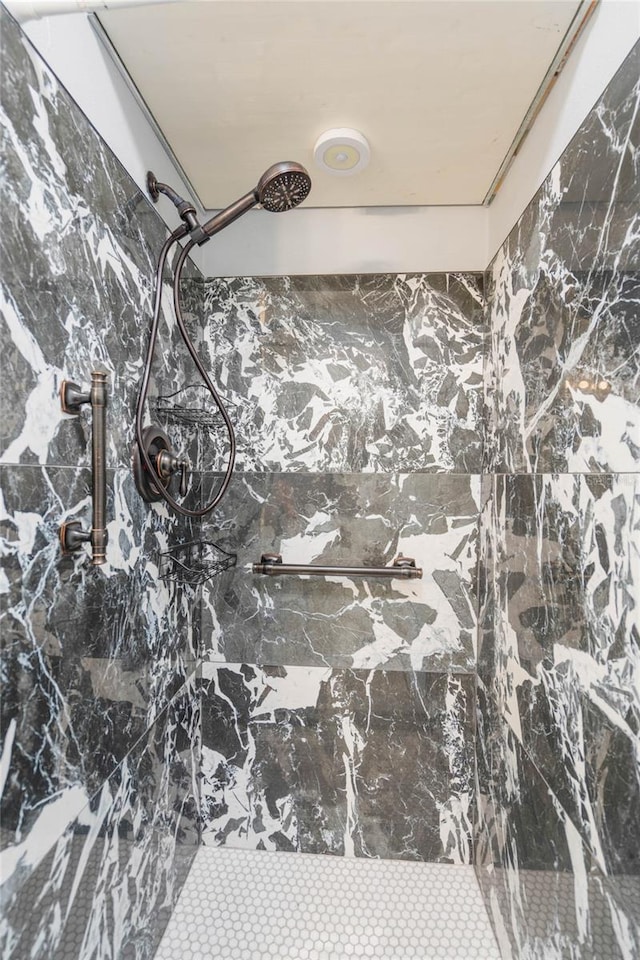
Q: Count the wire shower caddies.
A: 2